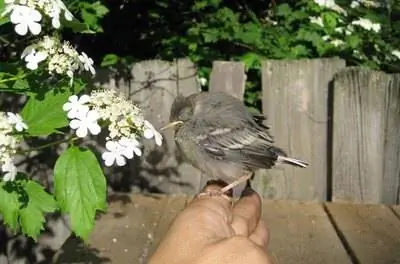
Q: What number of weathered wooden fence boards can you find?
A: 5